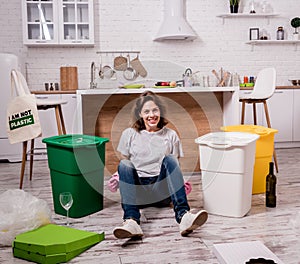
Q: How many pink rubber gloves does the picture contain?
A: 2